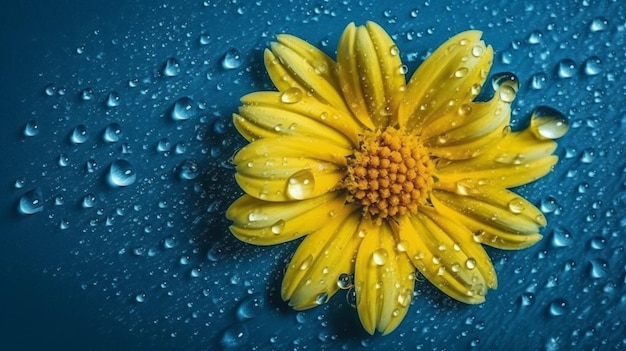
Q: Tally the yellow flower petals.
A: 12